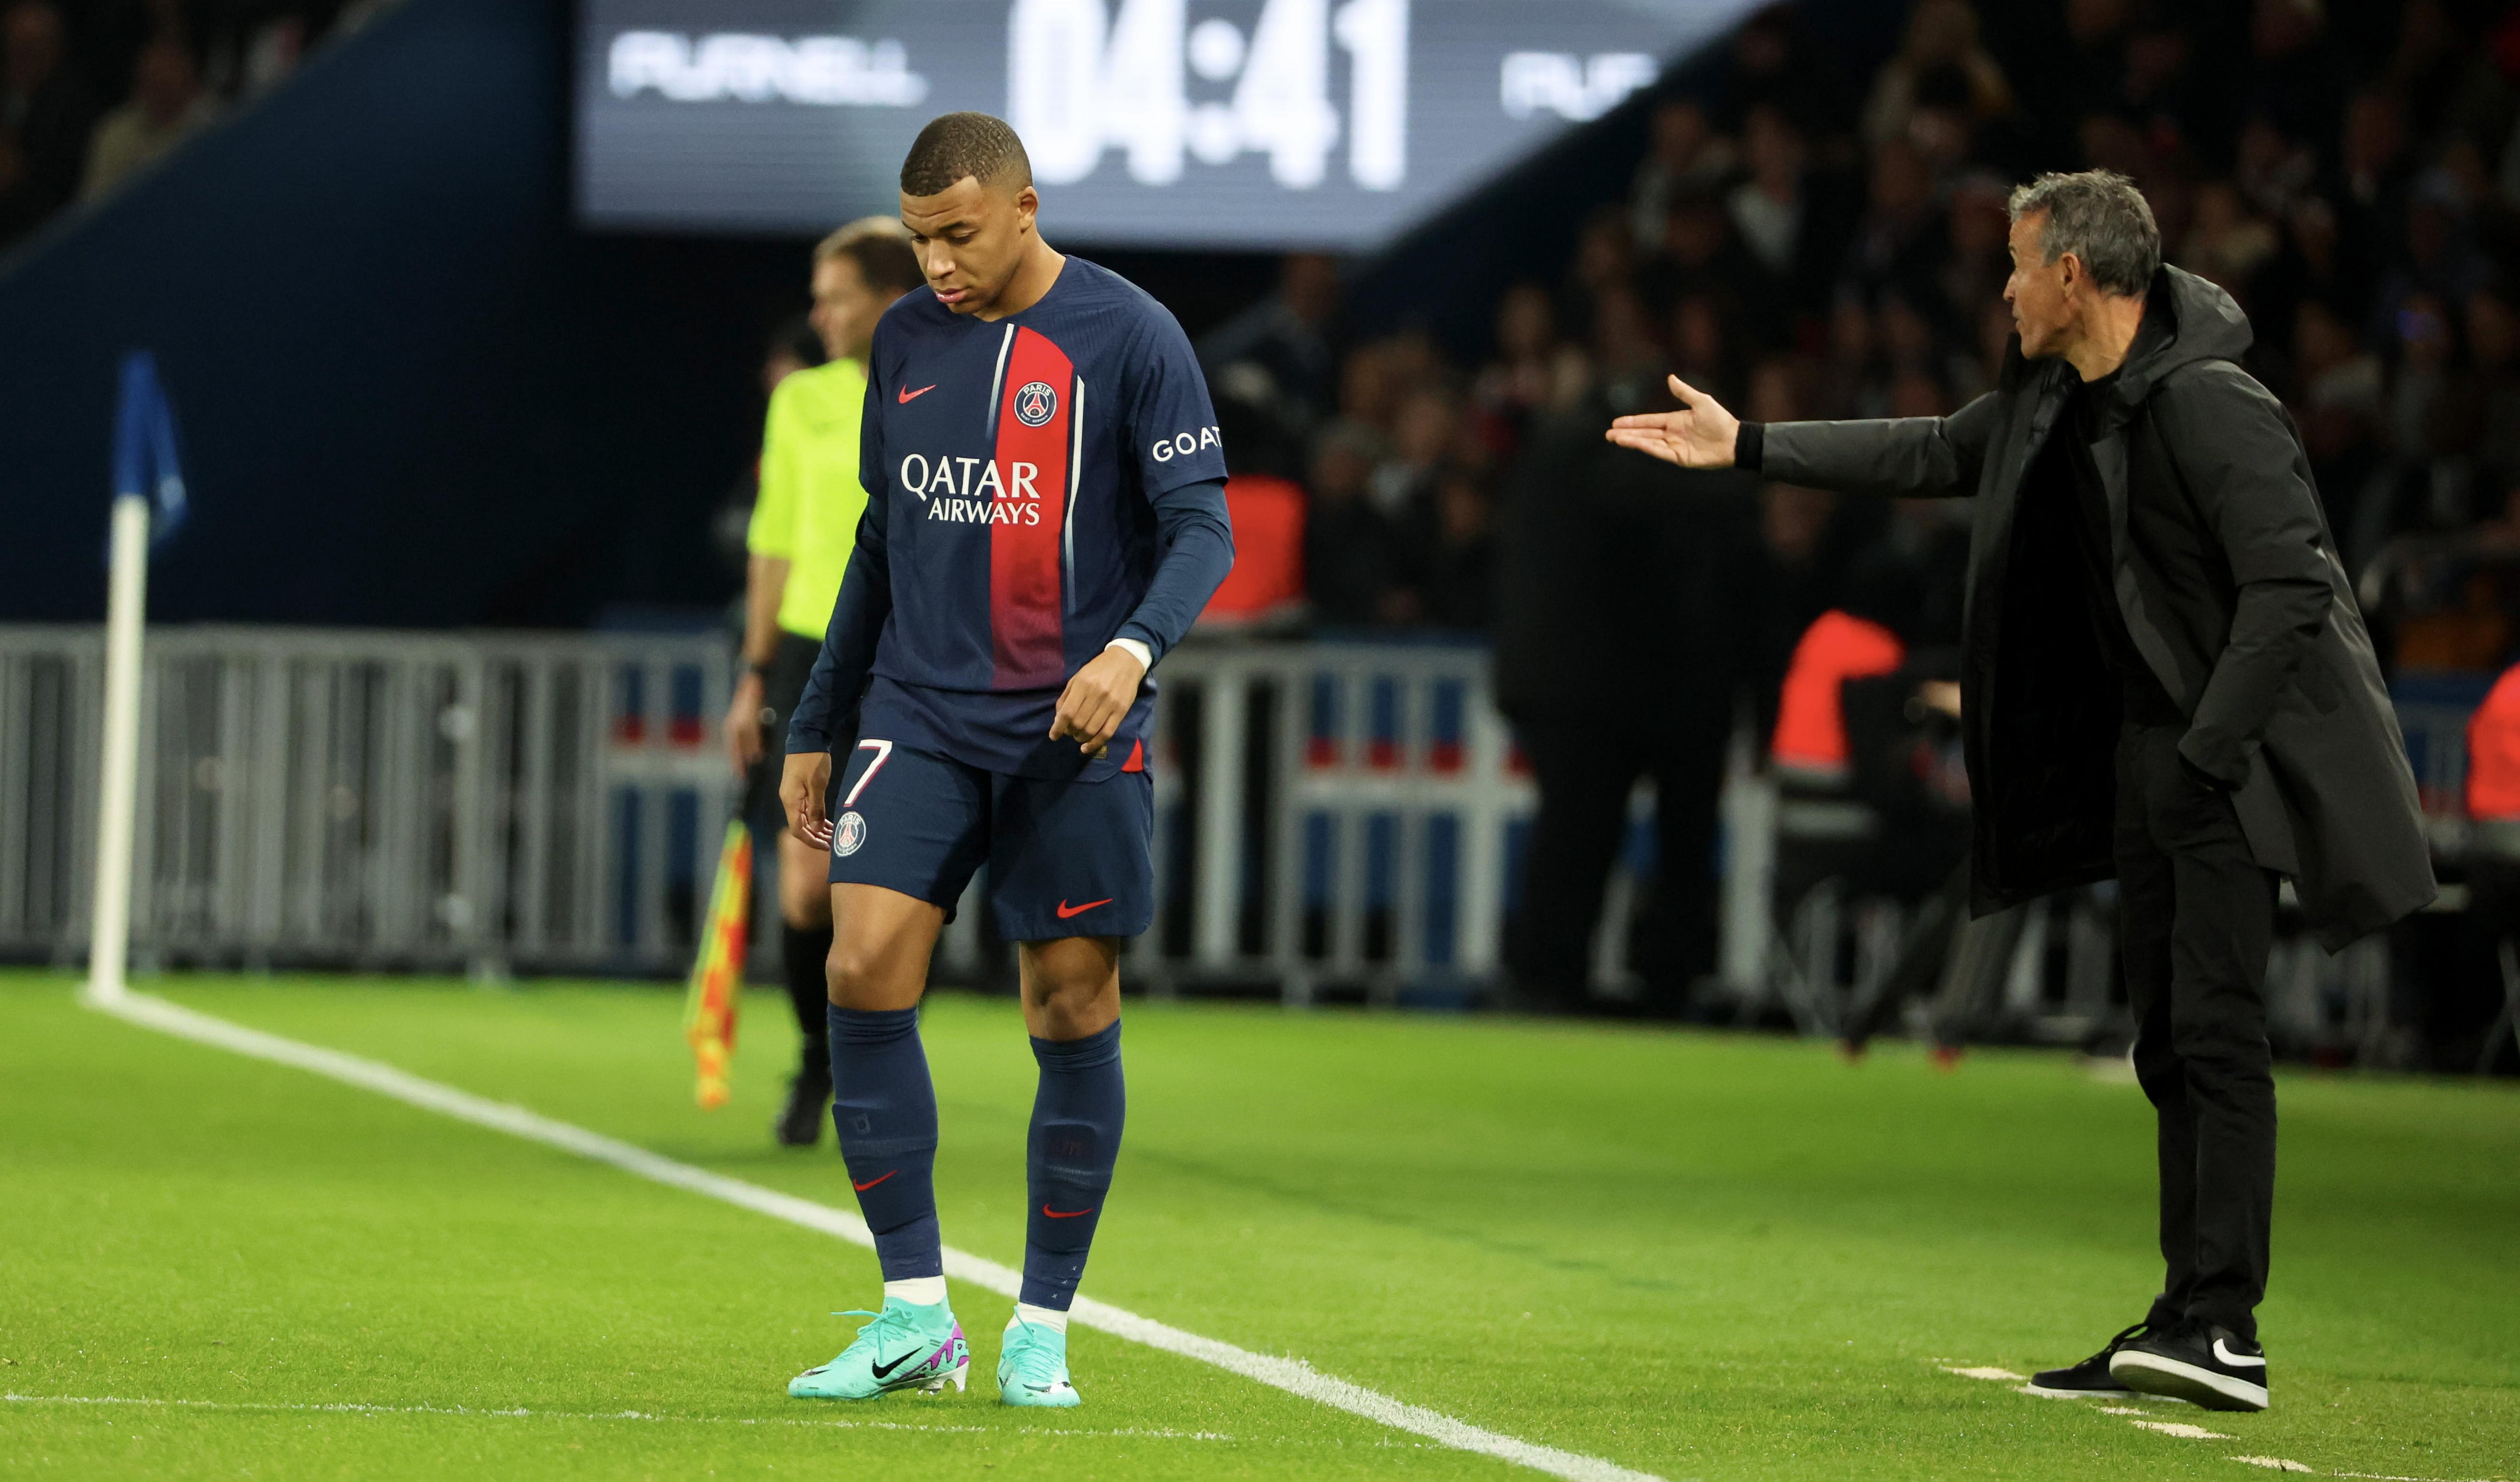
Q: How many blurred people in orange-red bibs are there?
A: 3